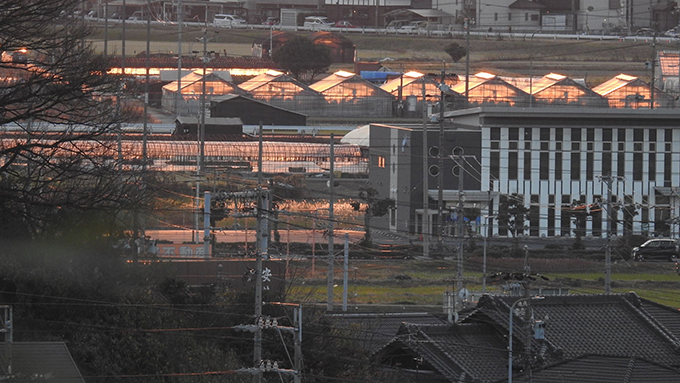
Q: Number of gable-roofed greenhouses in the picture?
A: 7